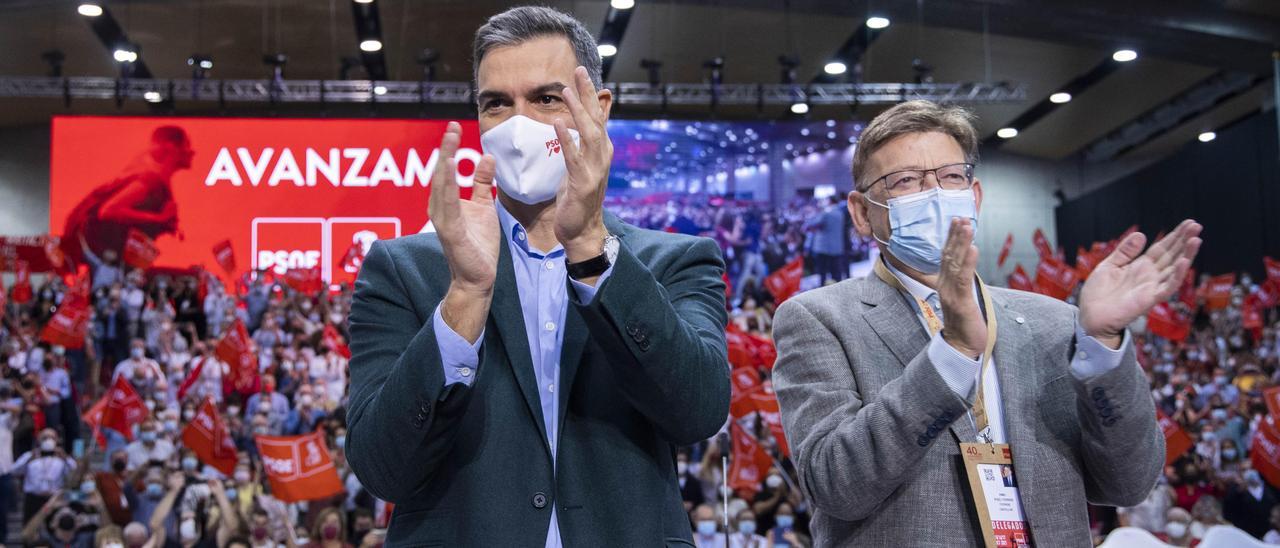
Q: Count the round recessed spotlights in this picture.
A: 15